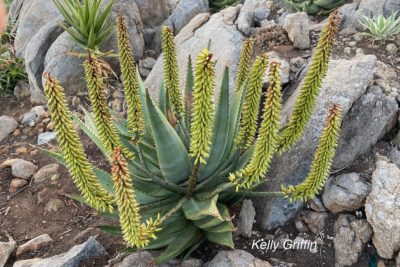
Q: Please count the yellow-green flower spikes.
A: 11